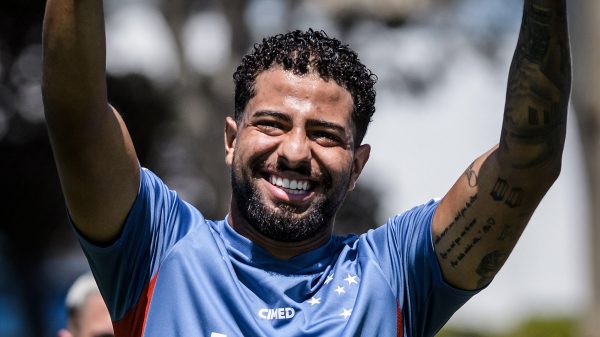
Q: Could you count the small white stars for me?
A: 5